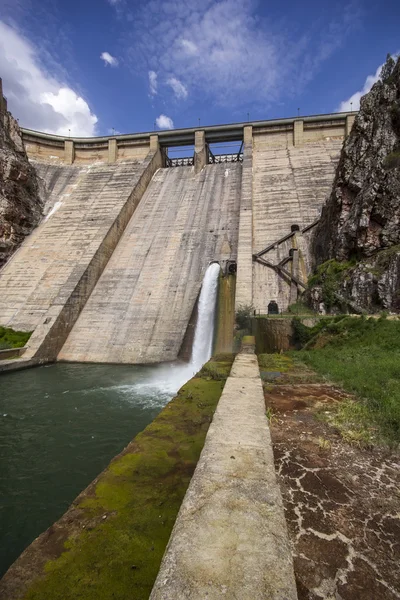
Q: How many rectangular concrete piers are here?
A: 7